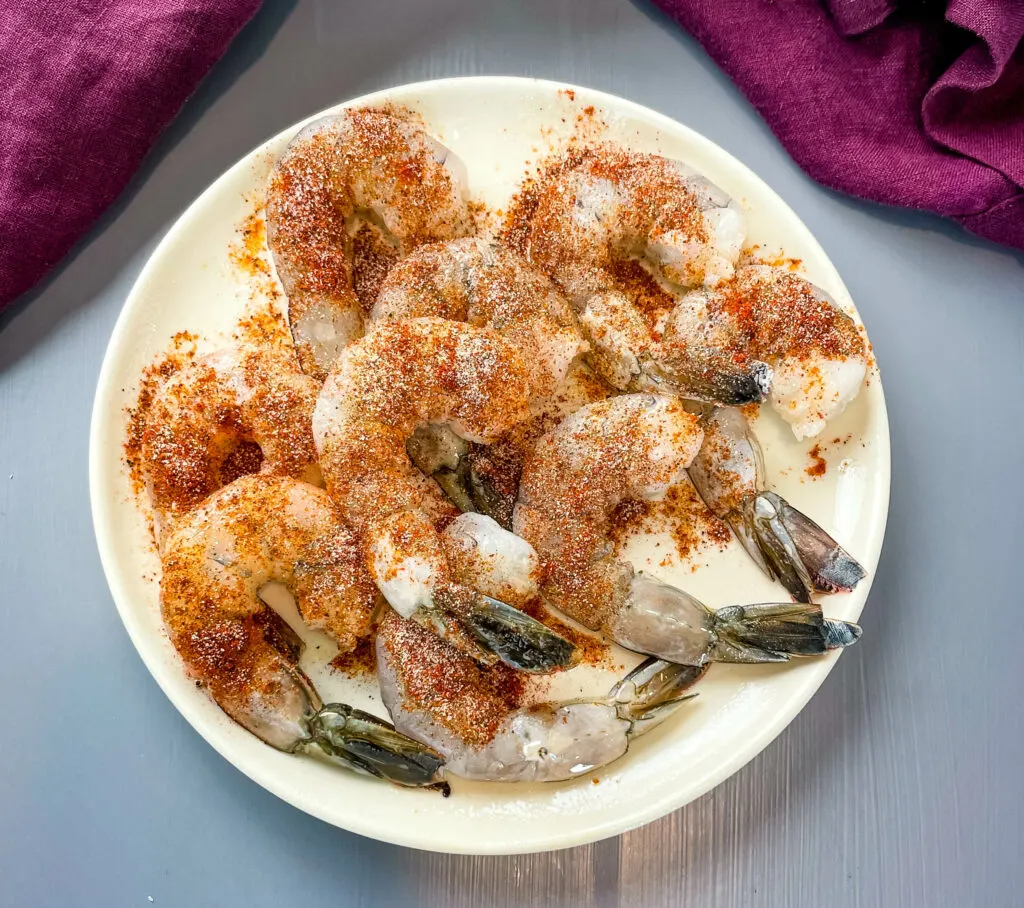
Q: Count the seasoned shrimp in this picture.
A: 9